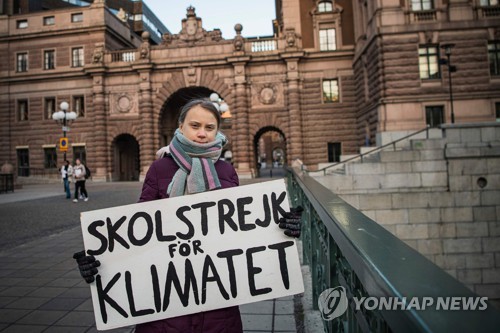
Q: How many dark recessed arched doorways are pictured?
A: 3